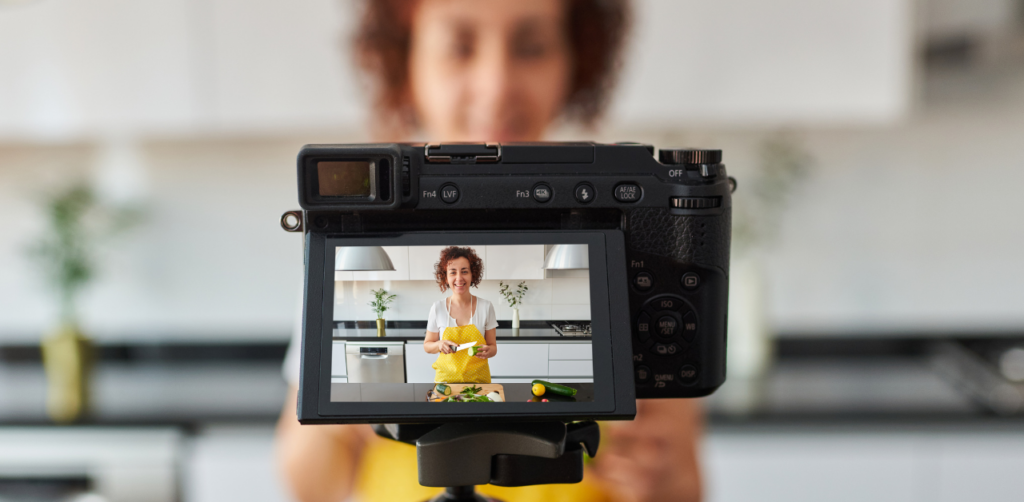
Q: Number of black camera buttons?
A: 13